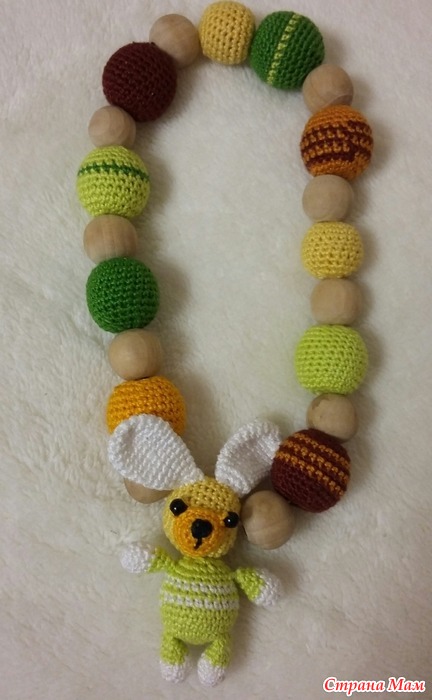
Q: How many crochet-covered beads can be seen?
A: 10